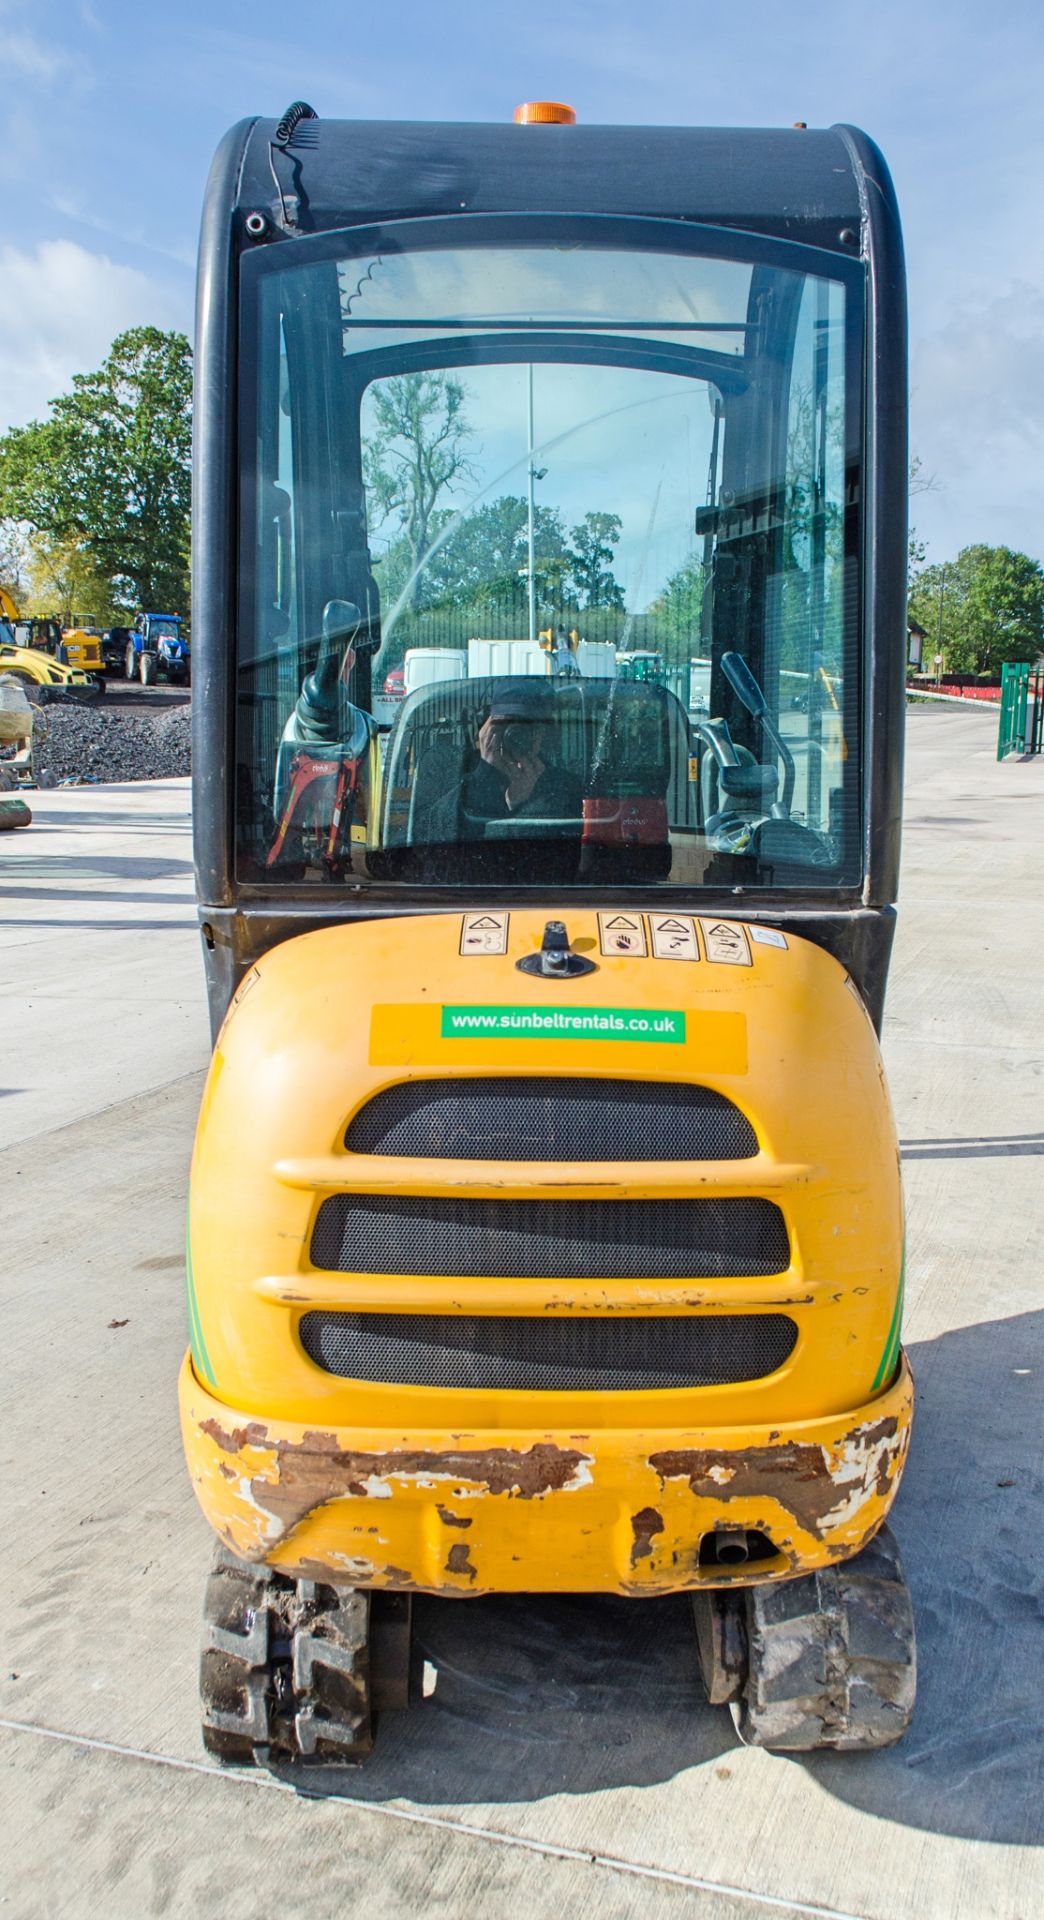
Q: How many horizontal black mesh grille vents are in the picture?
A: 3